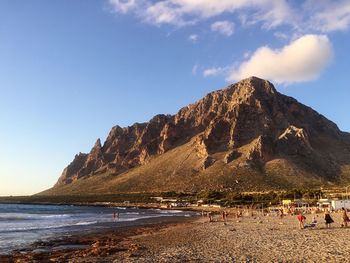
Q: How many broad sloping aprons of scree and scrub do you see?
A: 1